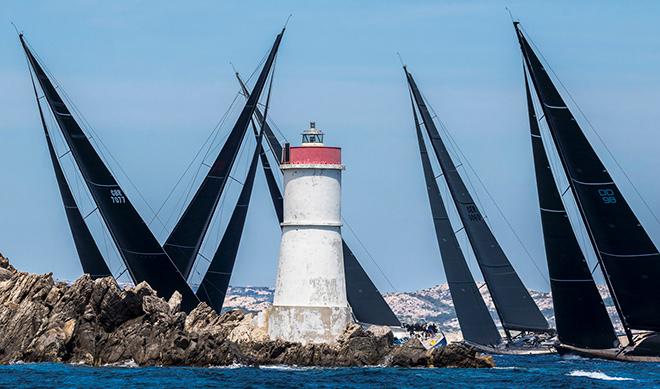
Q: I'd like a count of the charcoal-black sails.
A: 10